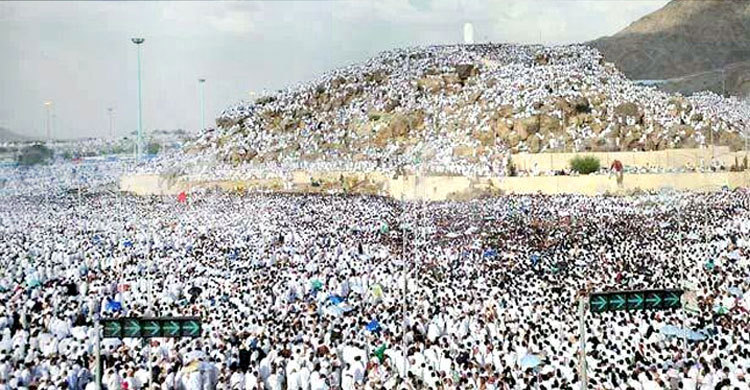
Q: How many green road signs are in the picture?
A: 2